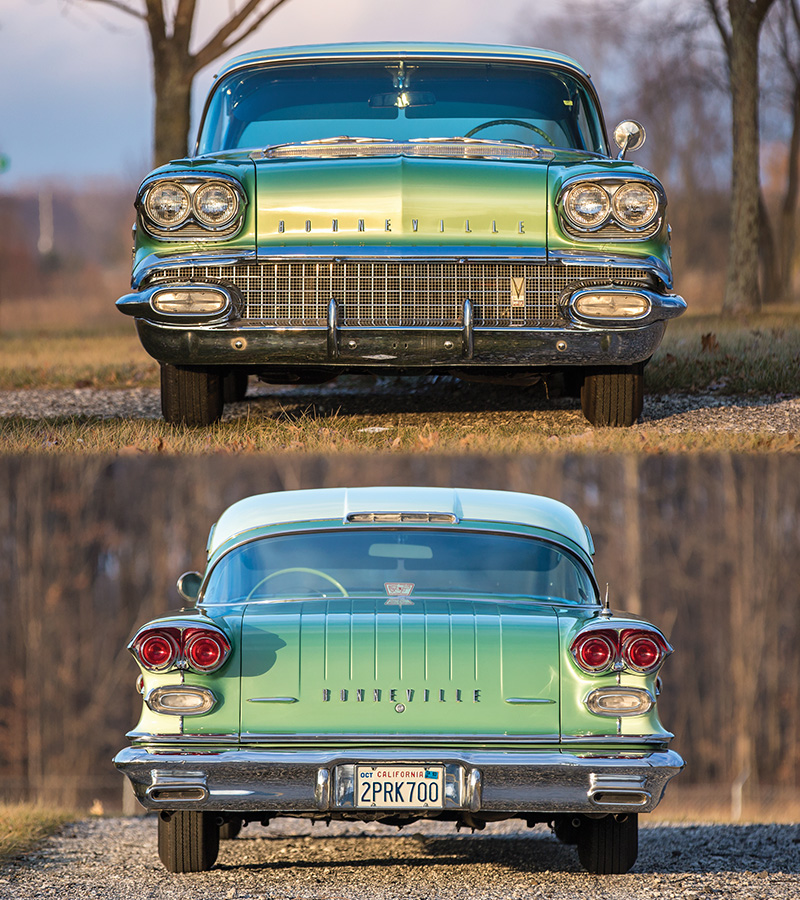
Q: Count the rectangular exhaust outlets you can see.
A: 2